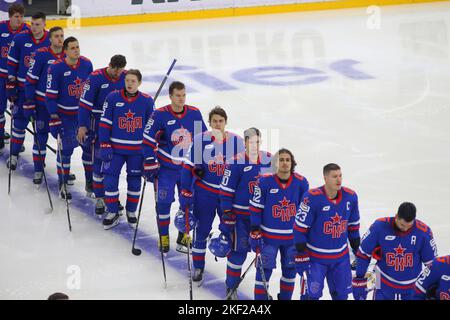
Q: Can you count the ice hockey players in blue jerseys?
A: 13